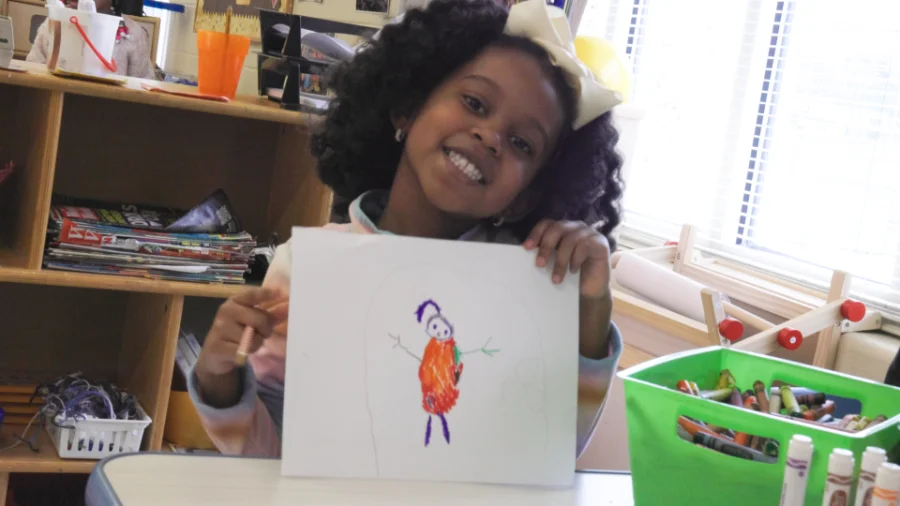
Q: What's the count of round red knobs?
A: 3